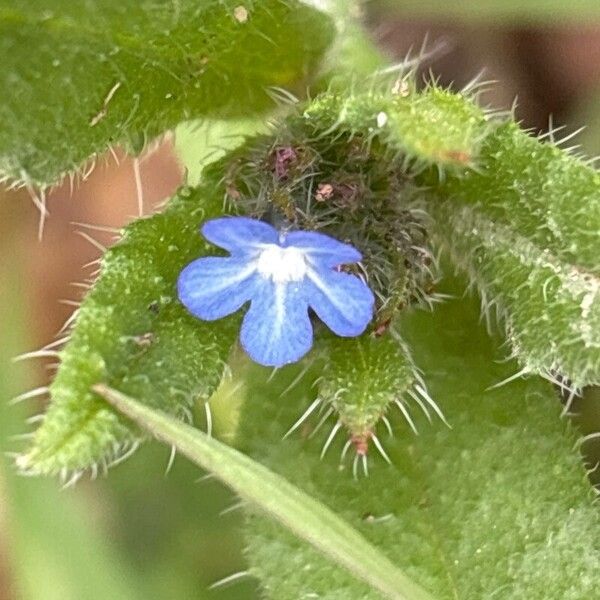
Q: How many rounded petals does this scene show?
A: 5